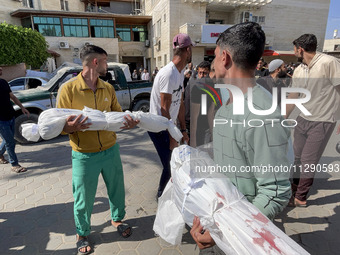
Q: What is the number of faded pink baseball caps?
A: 1